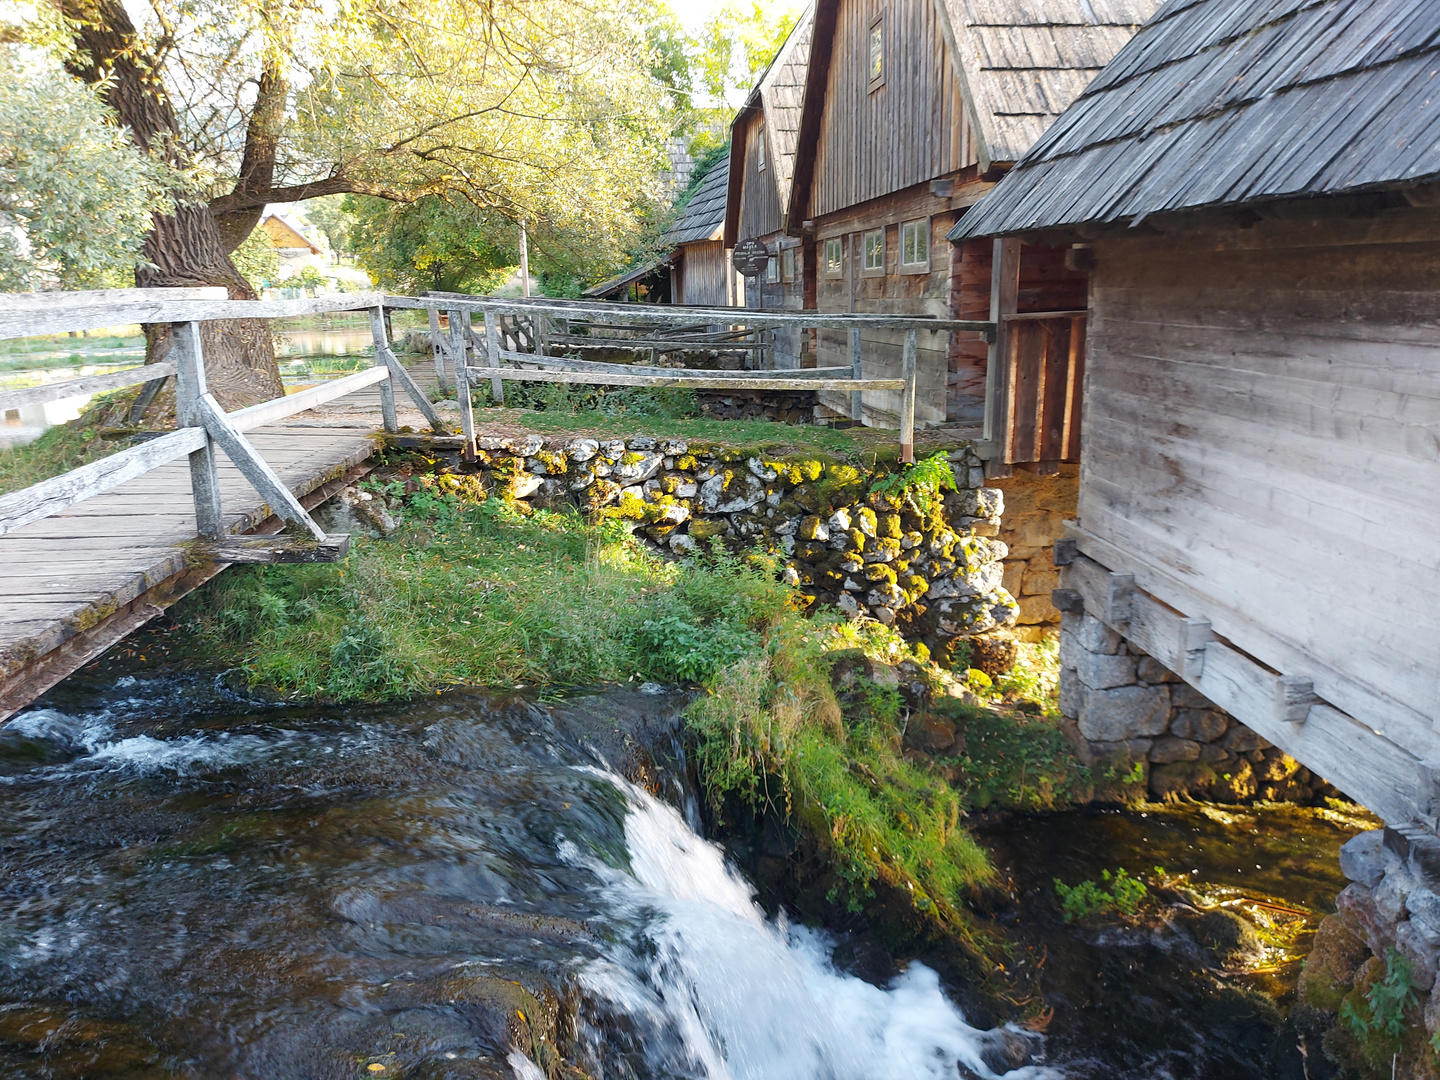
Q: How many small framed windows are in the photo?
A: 7